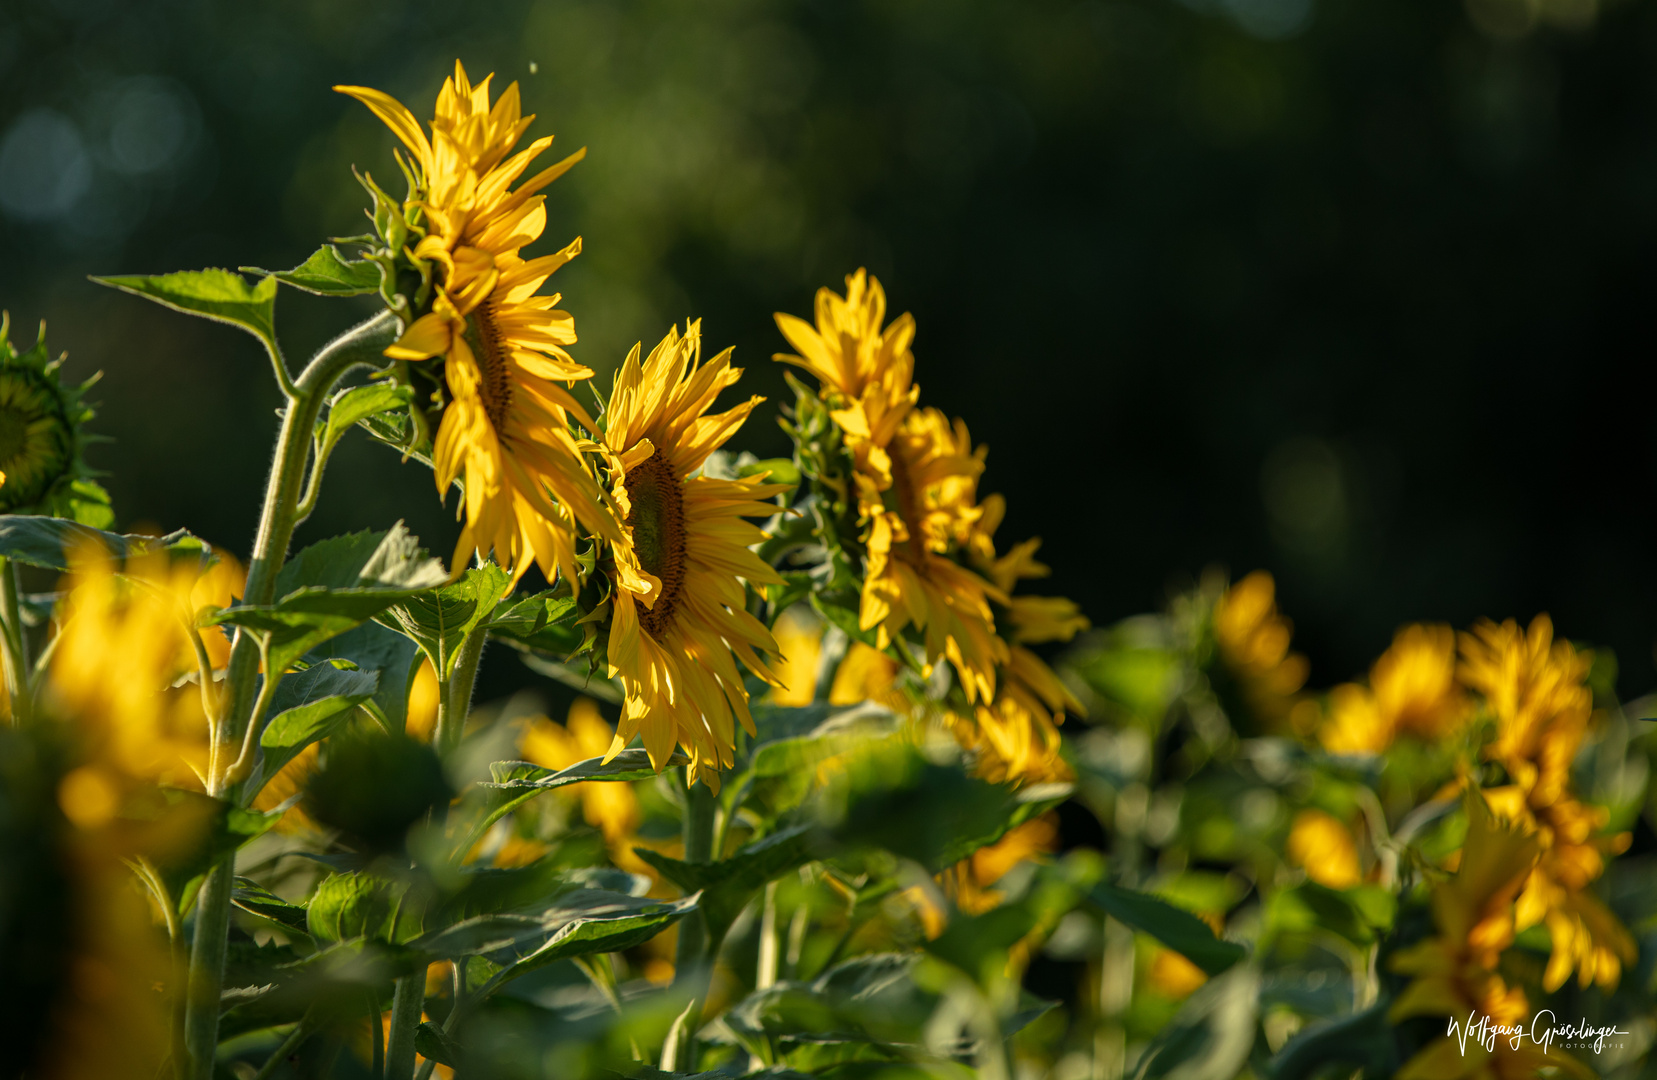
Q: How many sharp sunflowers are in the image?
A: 2